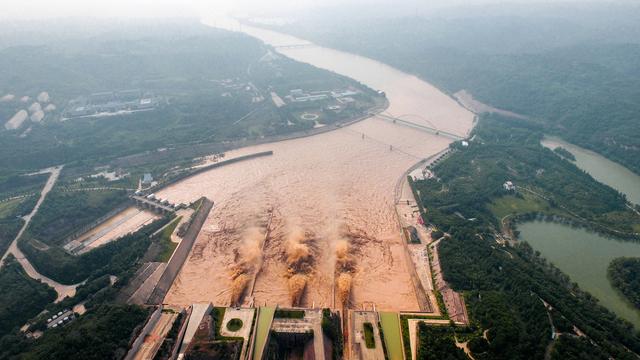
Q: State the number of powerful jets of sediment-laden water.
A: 3